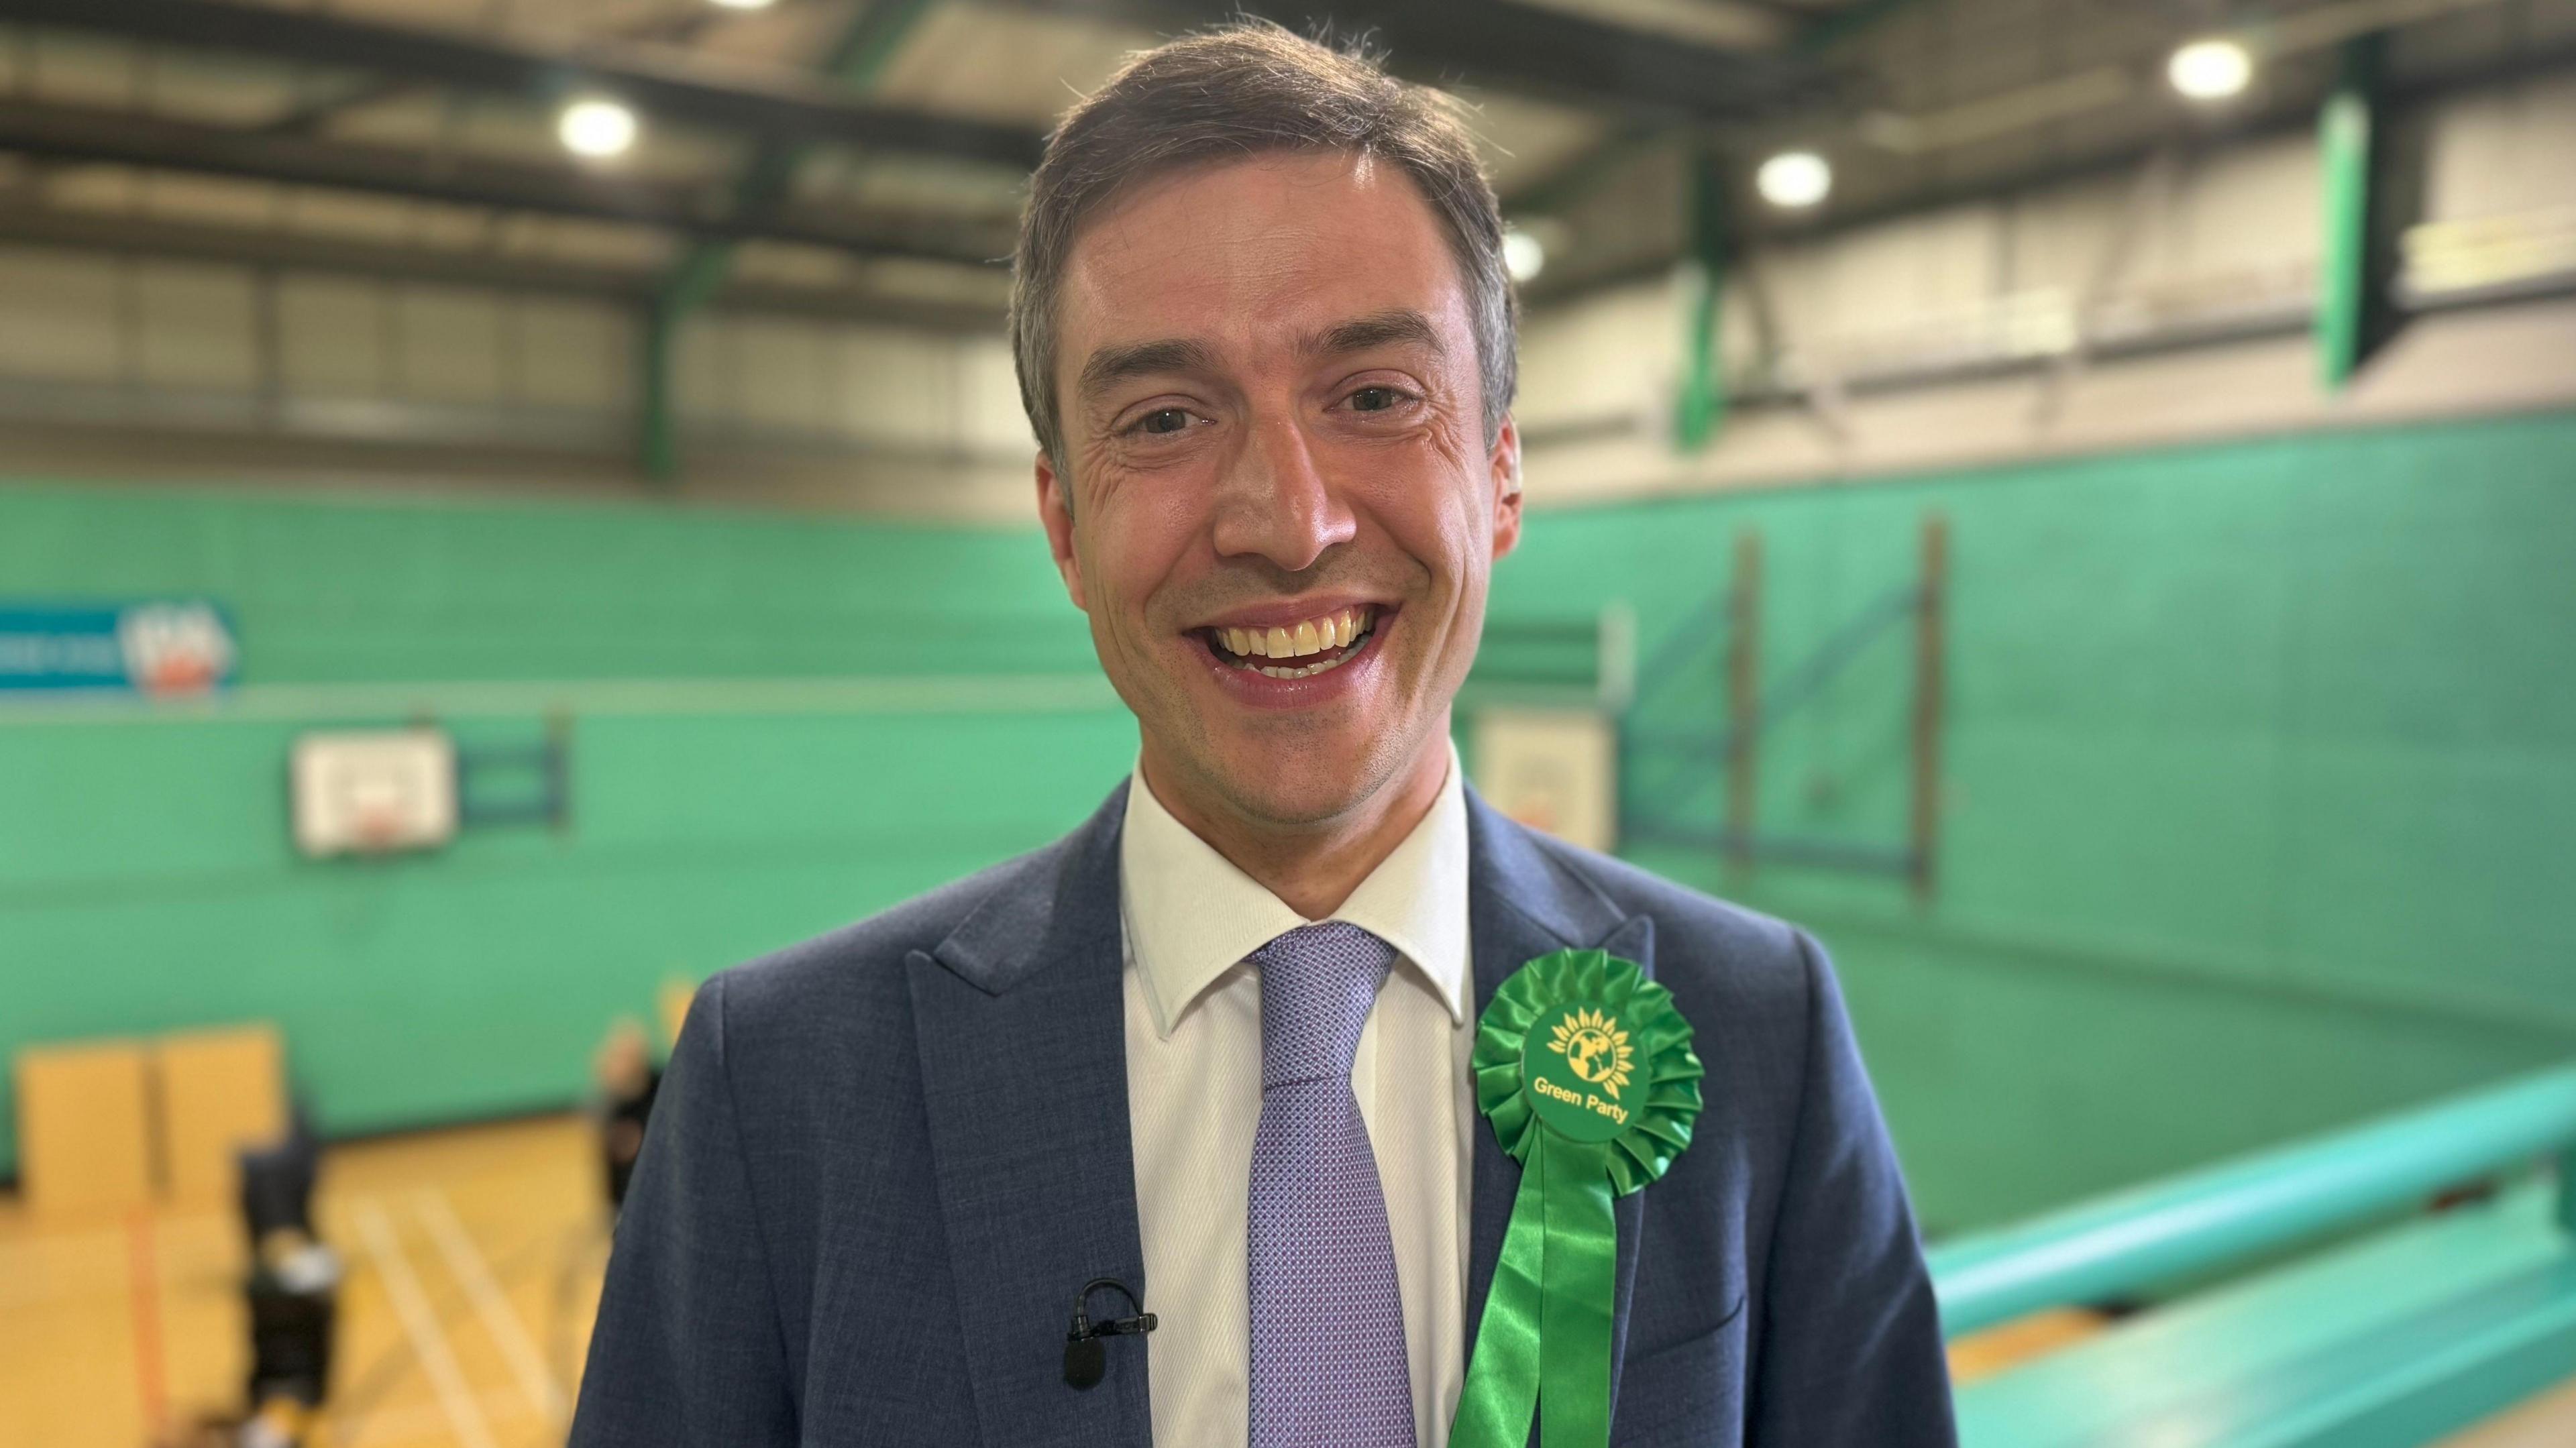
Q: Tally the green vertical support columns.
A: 3